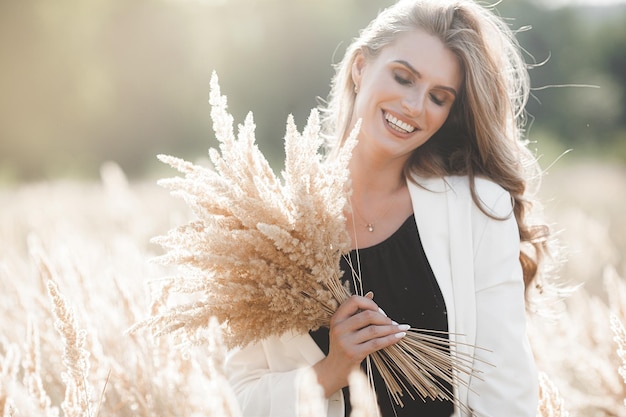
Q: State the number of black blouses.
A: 1